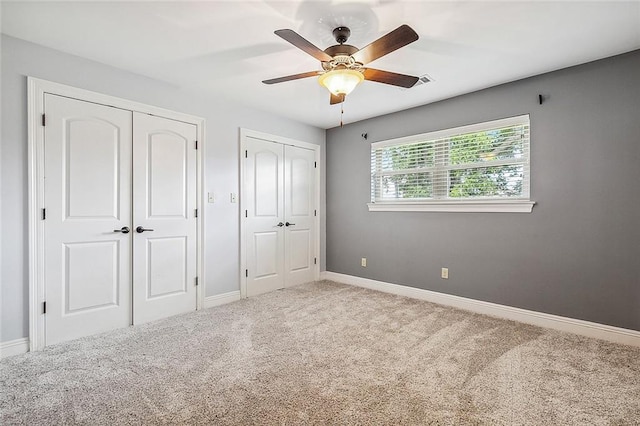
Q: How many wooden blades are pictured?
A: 5